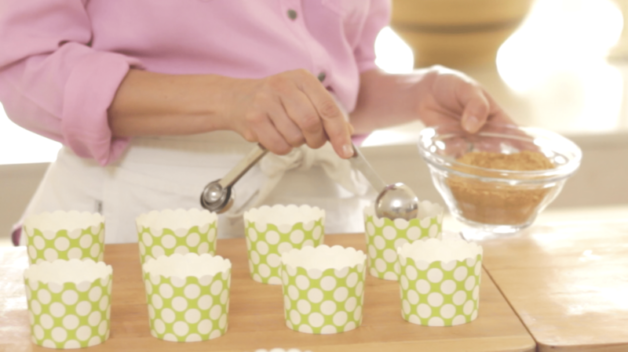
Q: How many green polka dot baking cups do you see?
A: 8